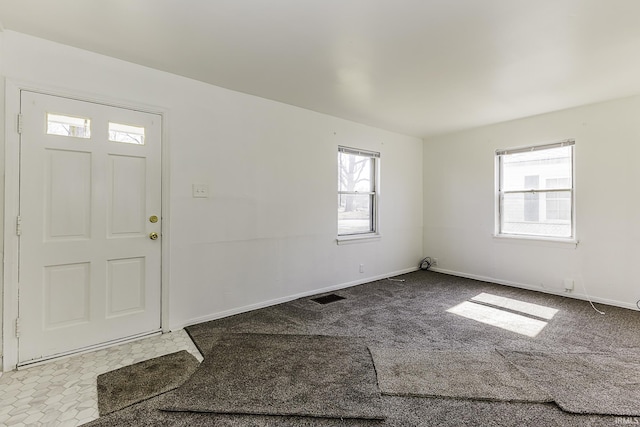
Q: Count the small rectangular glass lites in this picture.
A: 2